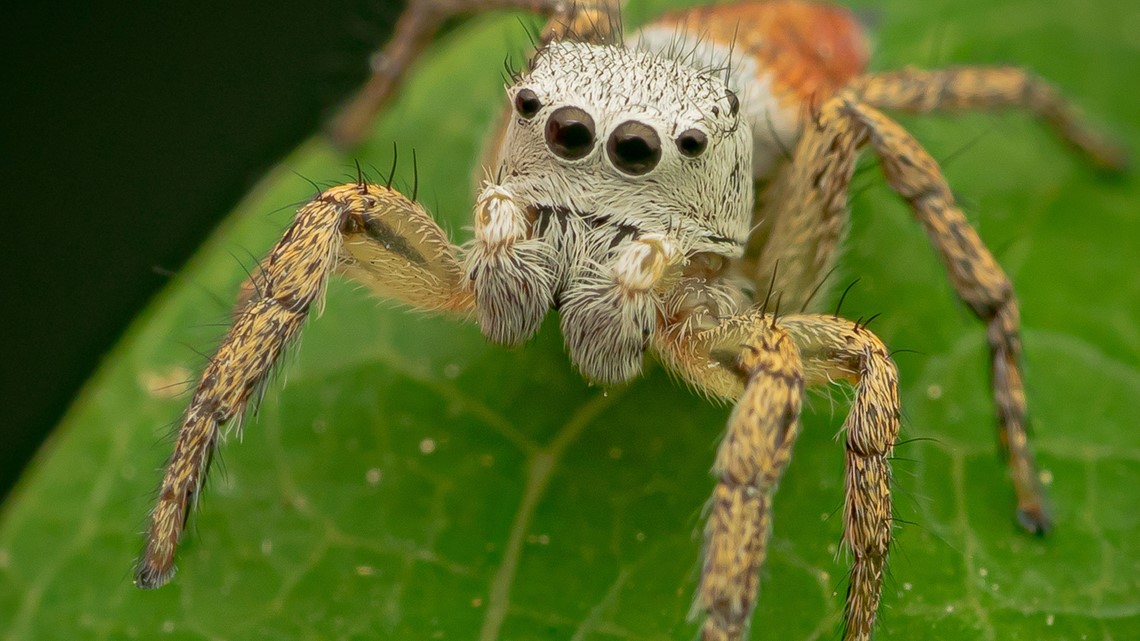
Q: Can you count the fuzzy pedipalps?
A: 2